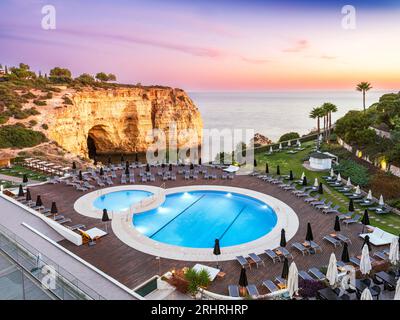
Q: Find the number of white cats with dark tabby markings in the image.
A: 0